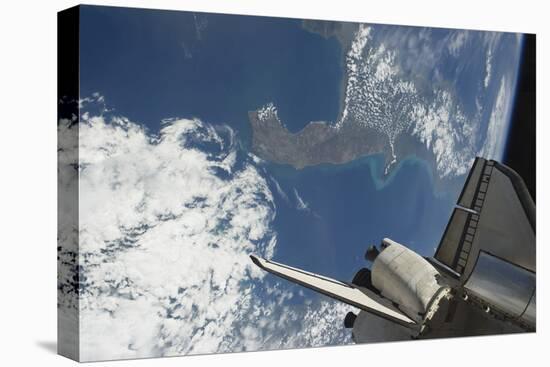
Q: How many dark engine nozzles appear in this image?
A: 3